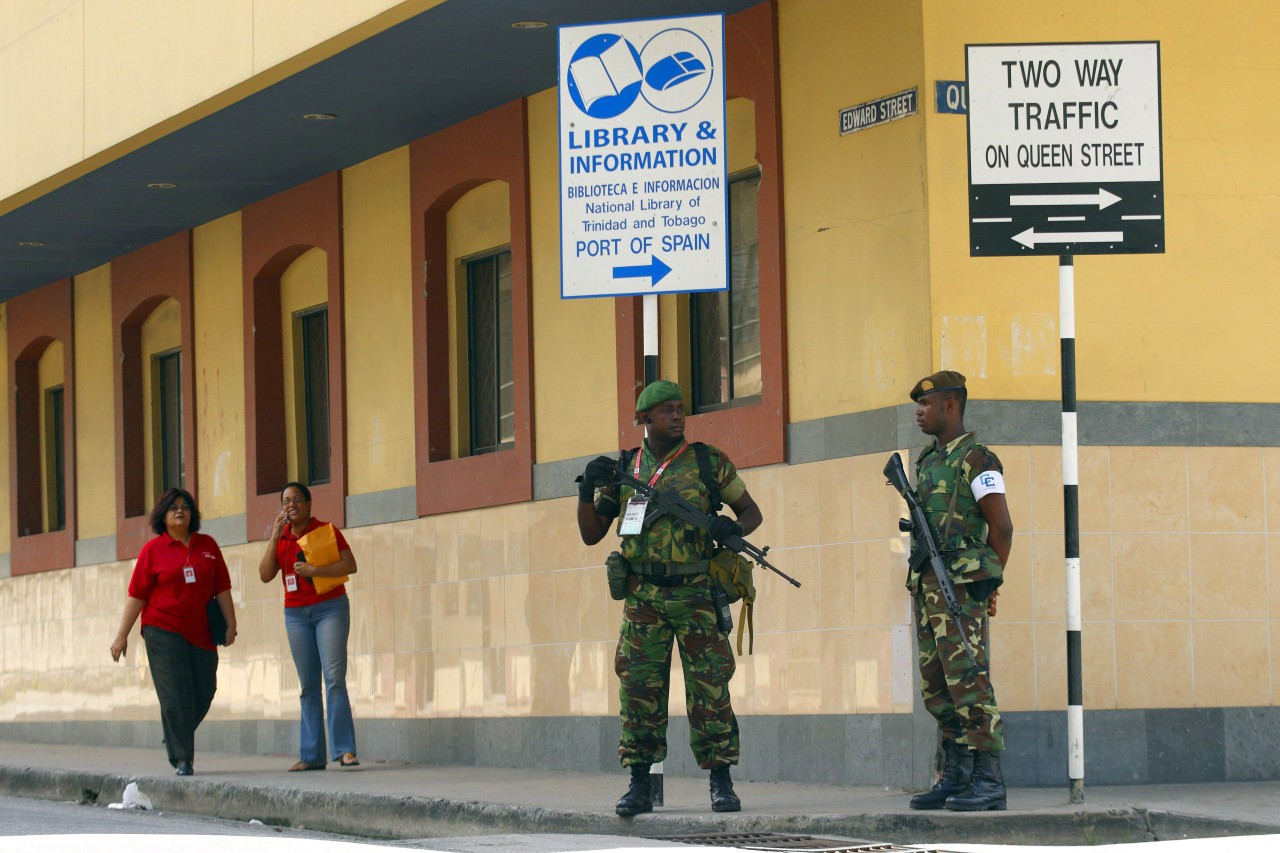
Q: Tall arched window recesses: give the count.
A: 5